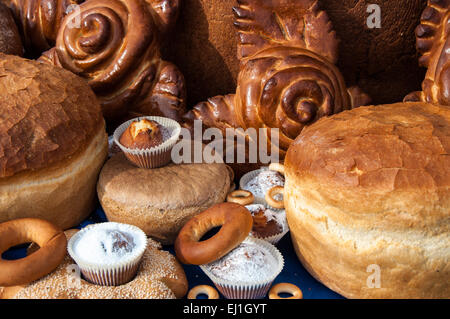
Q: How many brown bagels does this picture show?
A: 2